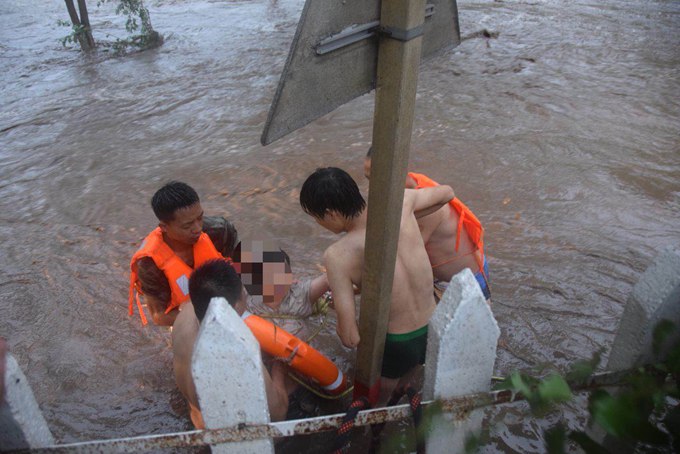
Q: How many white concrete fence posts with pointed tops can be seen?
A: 4